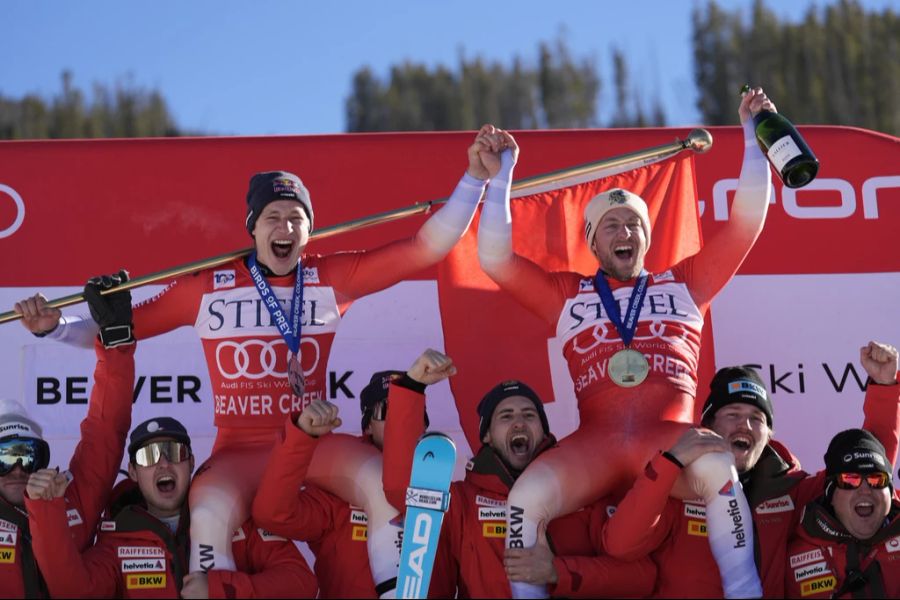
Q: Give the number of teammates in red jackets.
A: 6